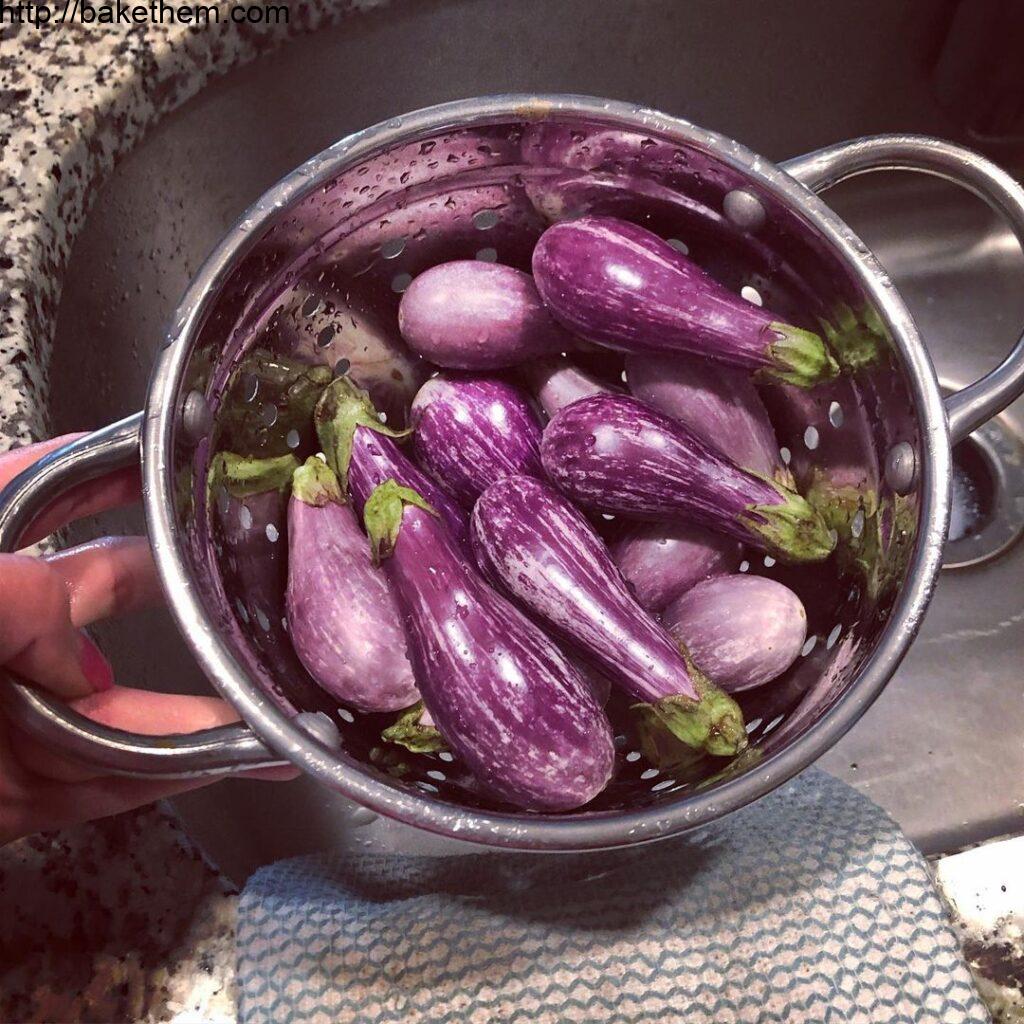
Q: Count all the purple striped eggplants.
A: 6